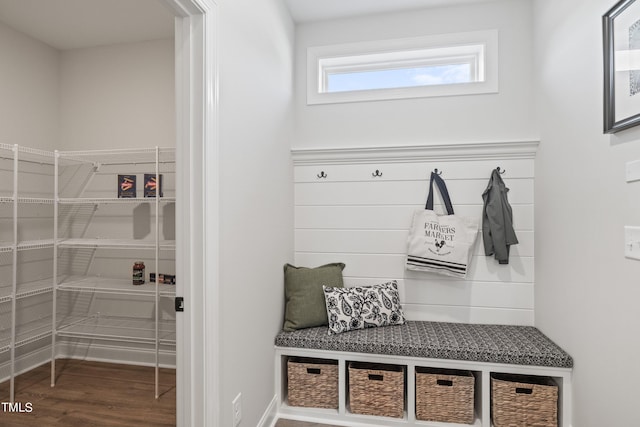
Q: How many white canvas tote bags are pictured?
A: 1